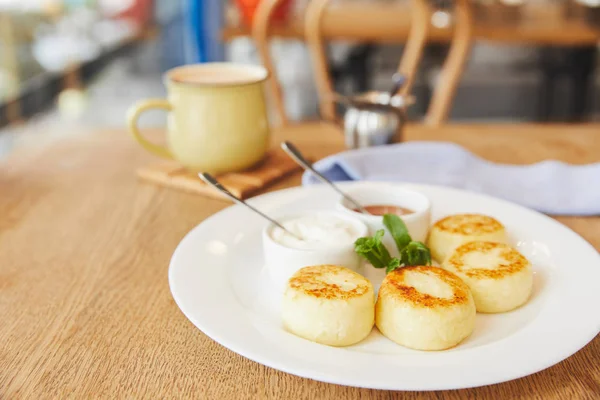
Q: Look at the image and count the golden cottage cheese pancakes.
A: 4